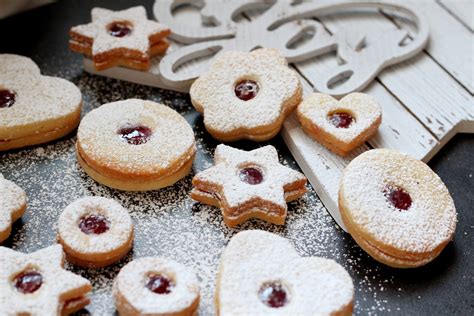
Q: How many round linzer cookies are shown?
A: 4